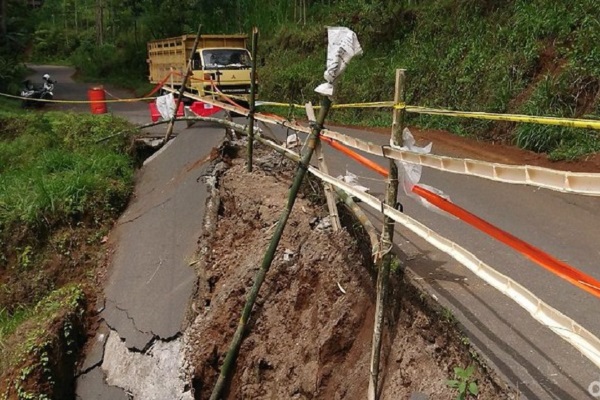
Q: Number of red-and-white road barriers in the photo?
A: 2